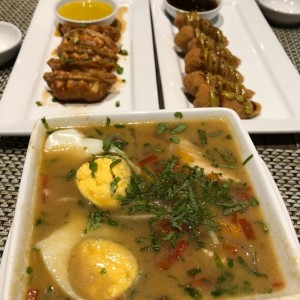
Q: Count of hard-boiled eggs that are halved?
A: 2